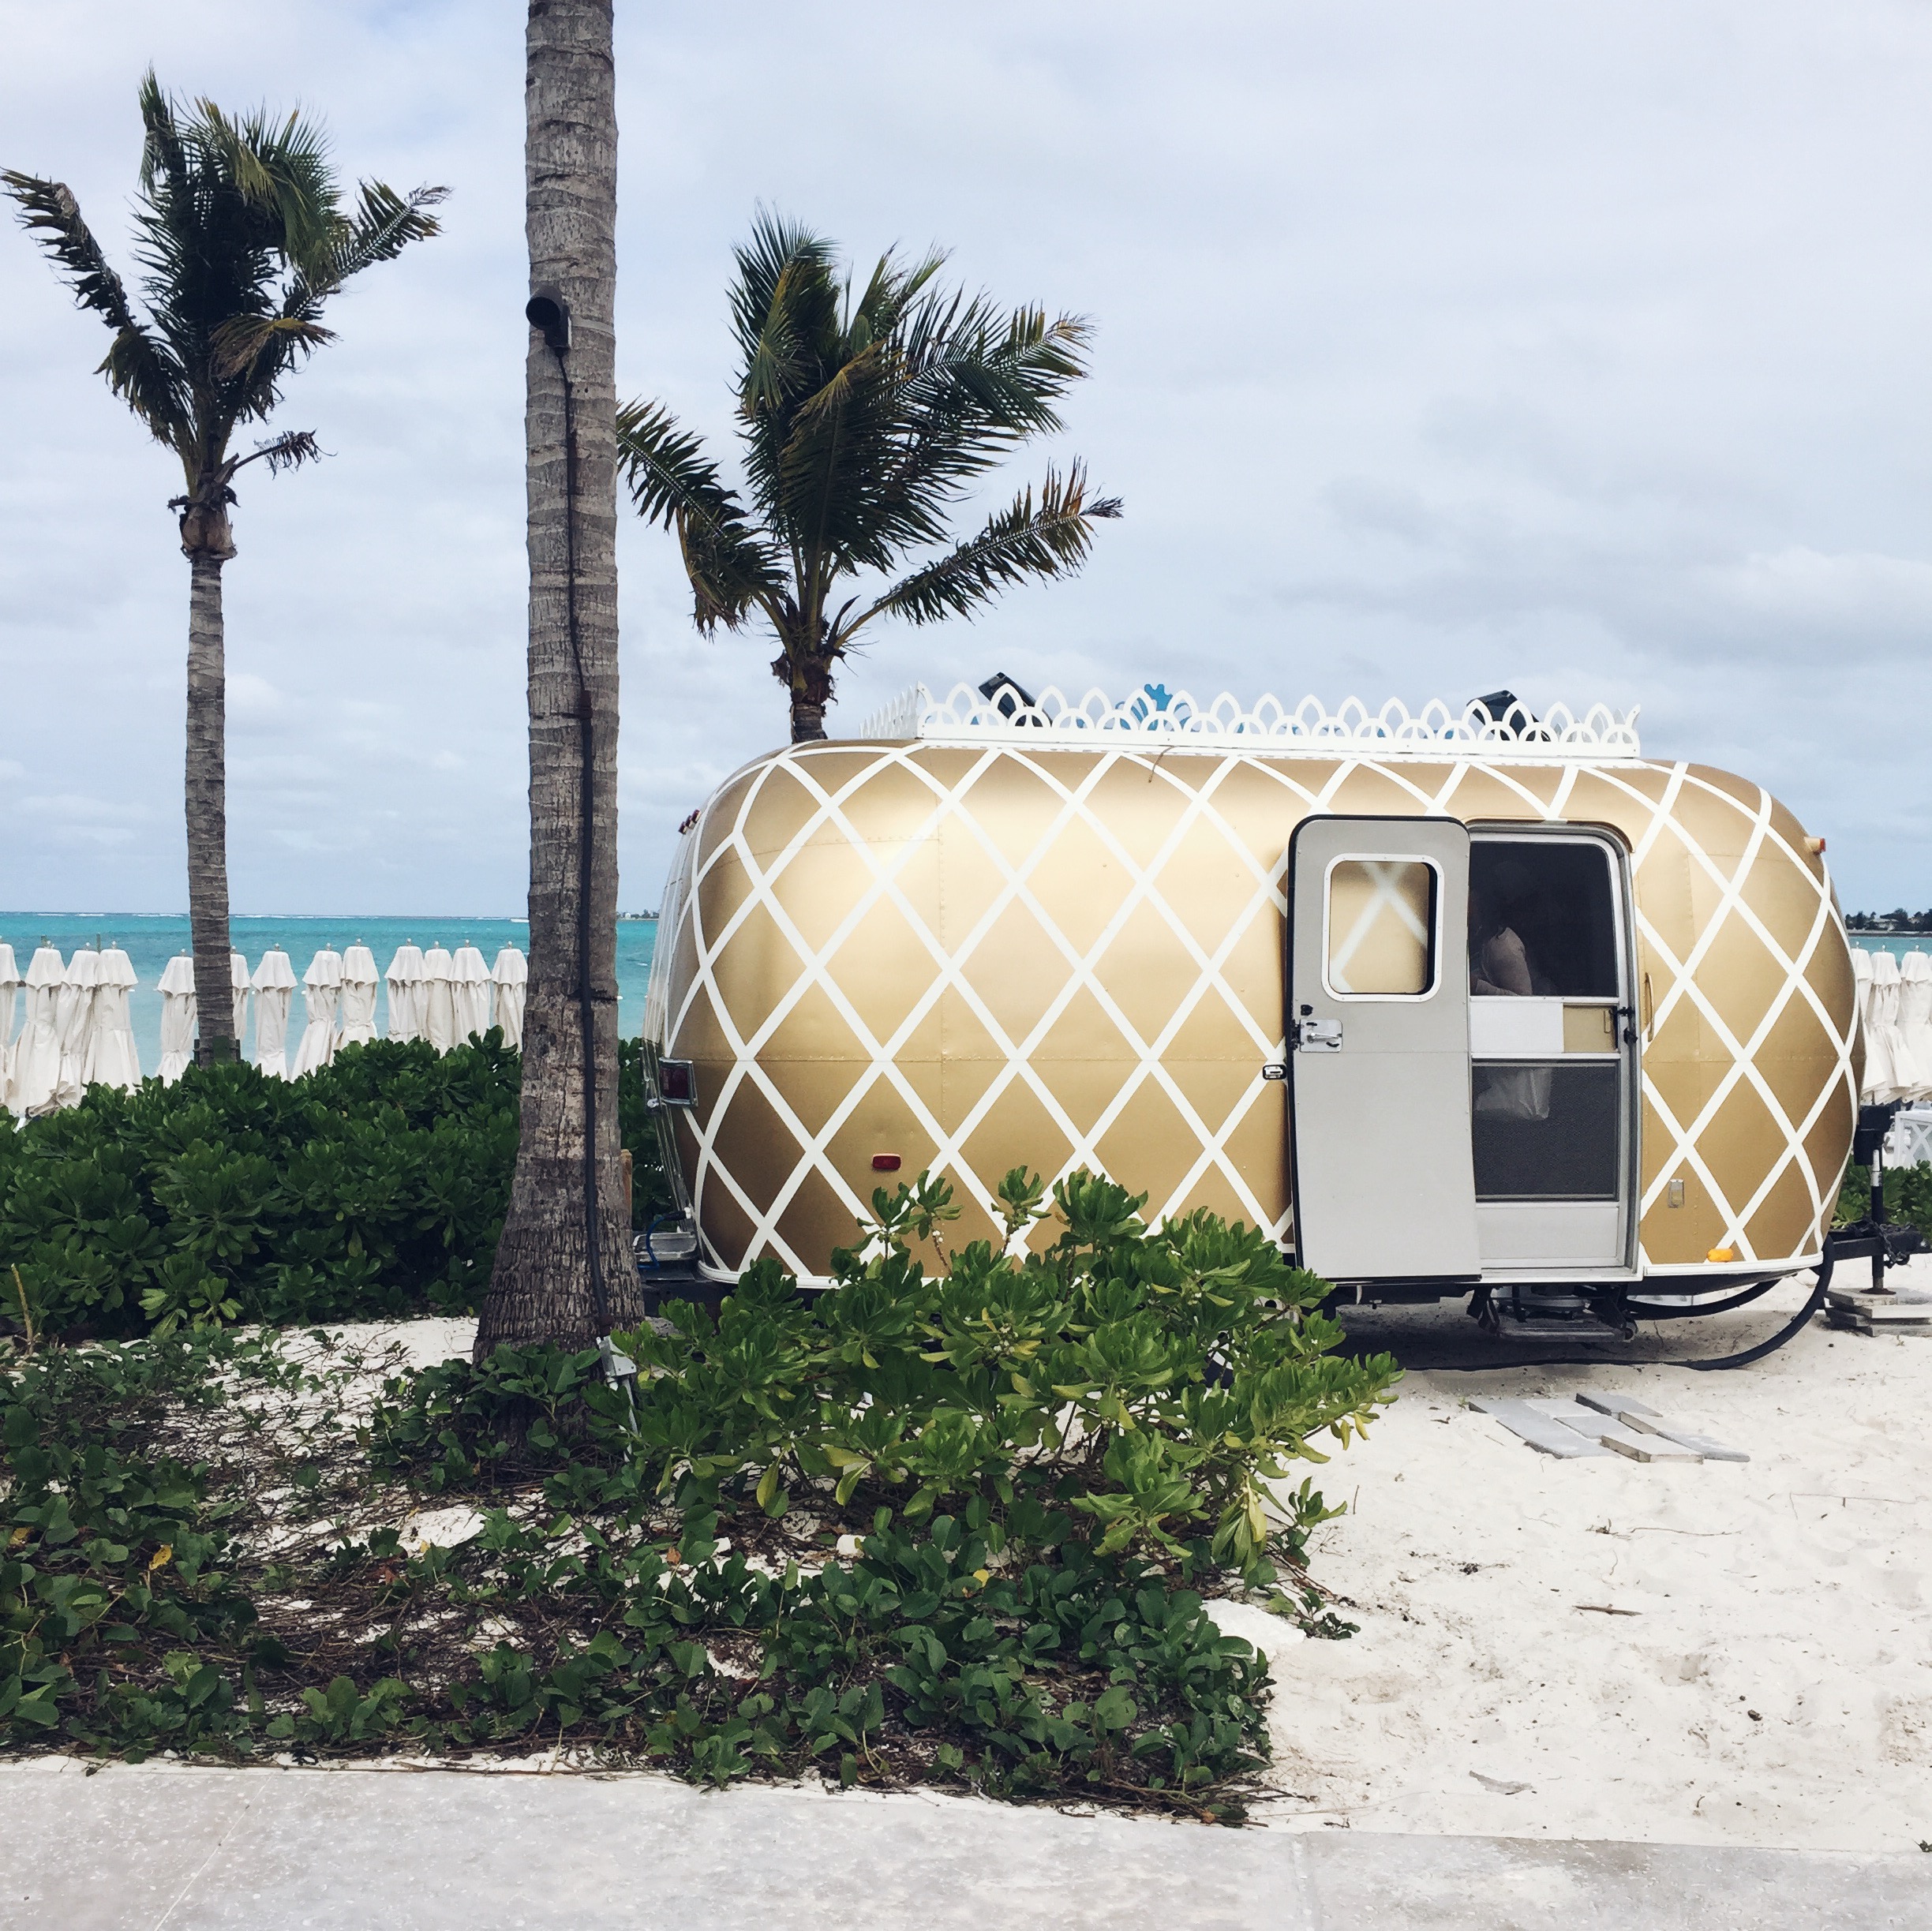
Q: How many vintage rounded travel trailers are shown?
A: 1